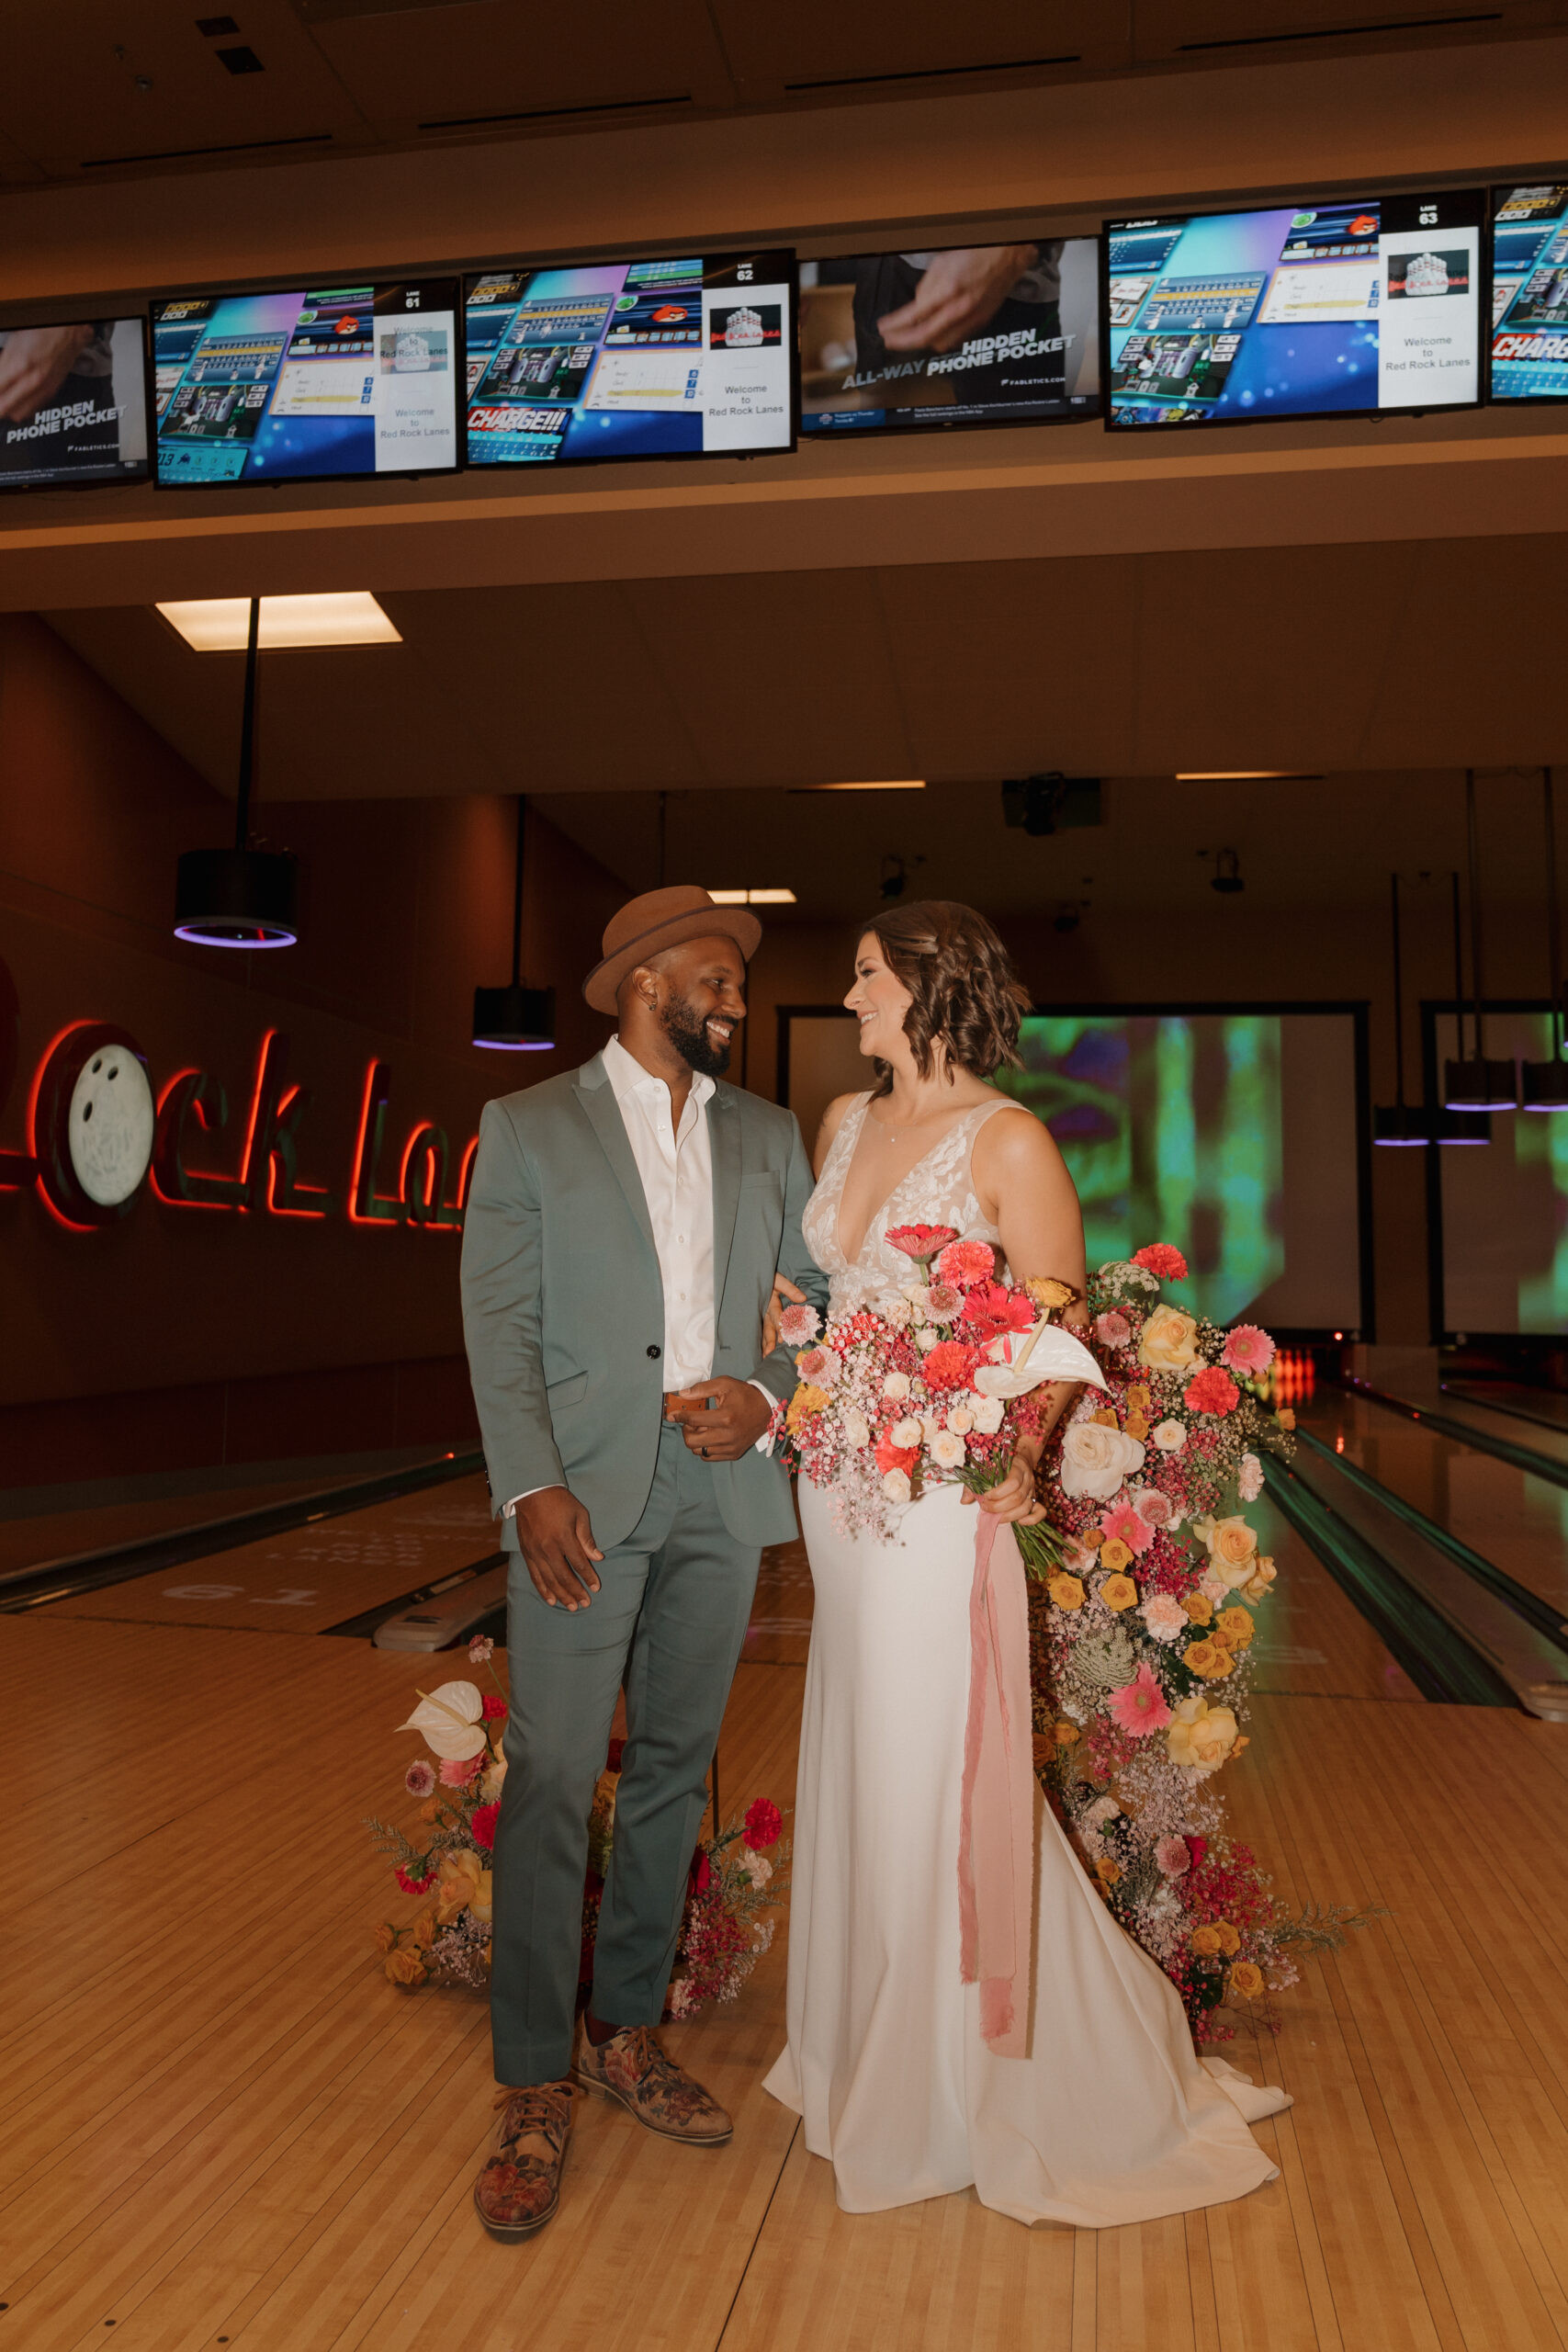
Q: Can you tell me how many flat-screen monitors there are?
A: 6